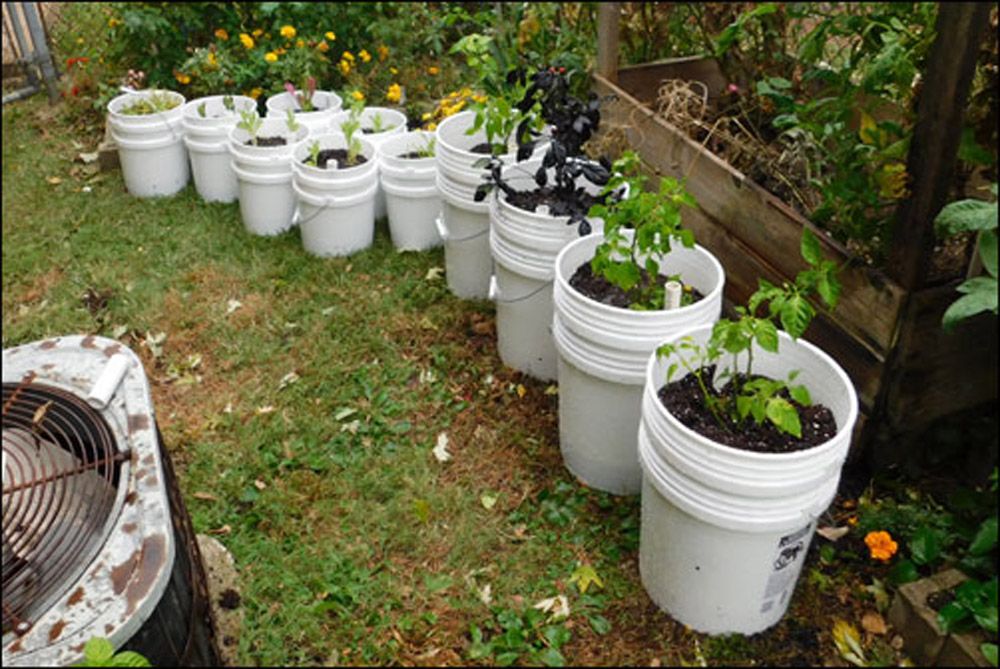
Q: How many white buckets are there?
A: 11